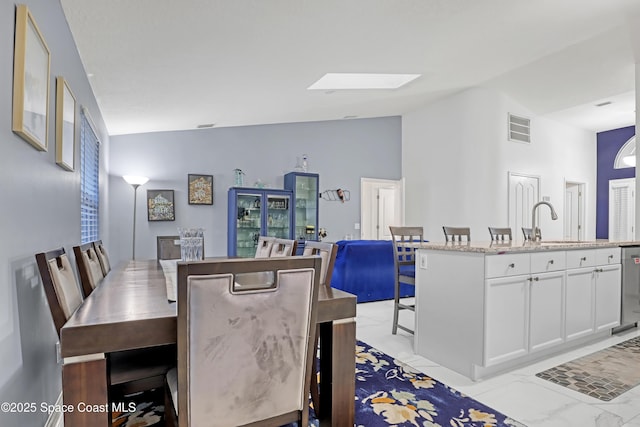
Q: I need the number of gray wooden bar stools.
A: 4